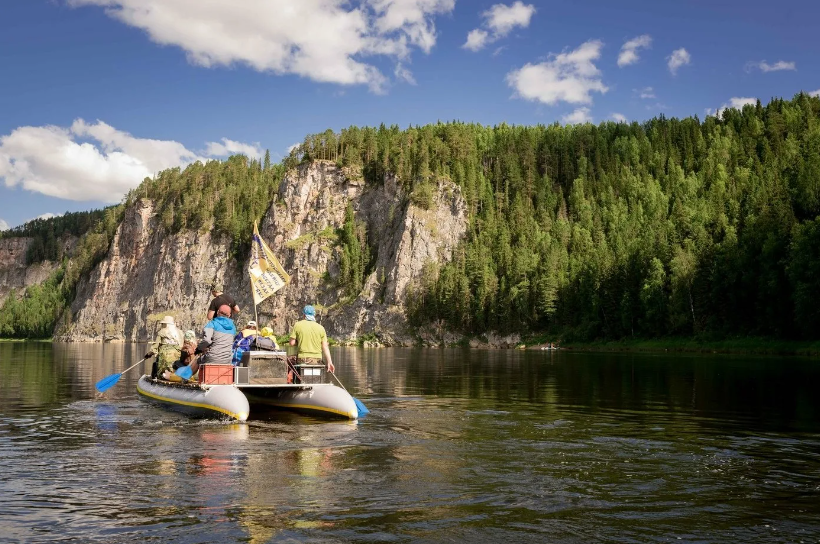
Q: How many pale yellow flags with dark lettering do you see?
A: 1